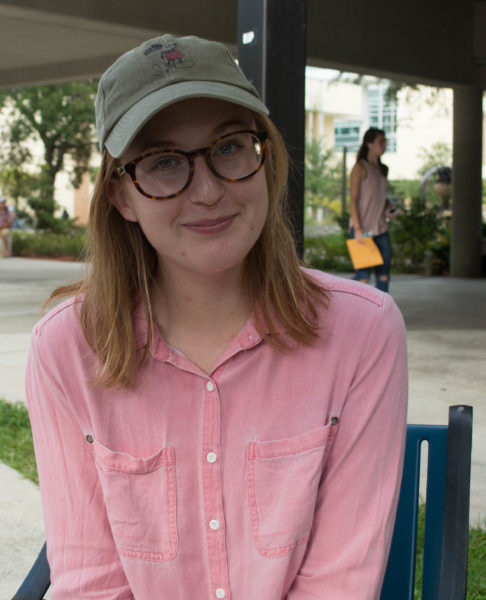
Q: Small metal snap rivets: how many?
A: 2